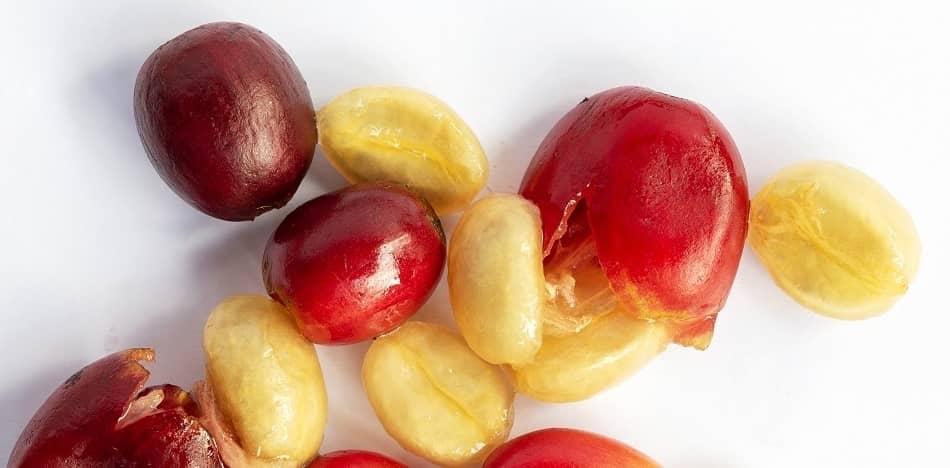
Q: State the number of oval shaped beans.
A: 6